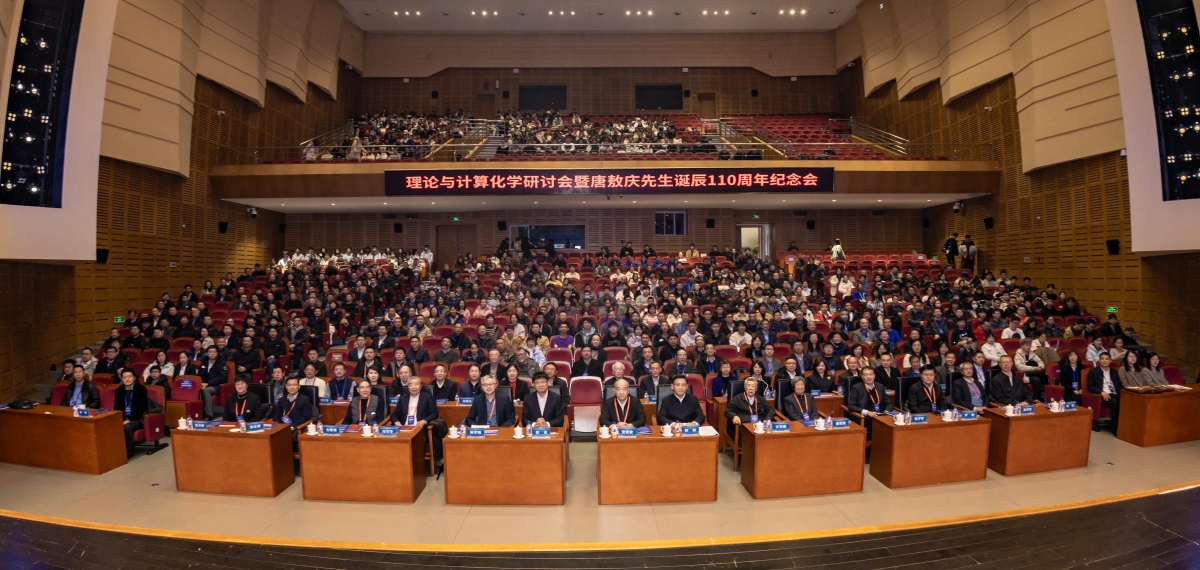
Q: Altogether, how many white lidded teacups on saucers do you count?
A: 13